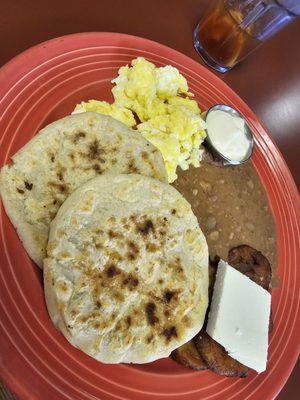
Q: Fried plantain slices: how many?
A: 3